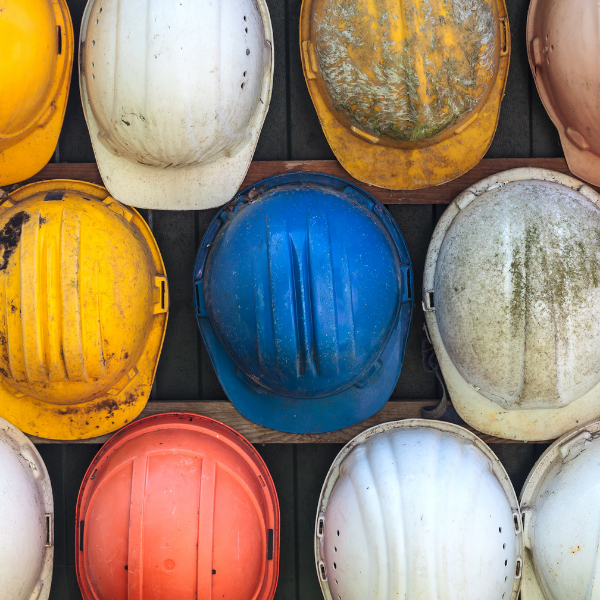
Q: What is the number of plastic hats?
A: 11